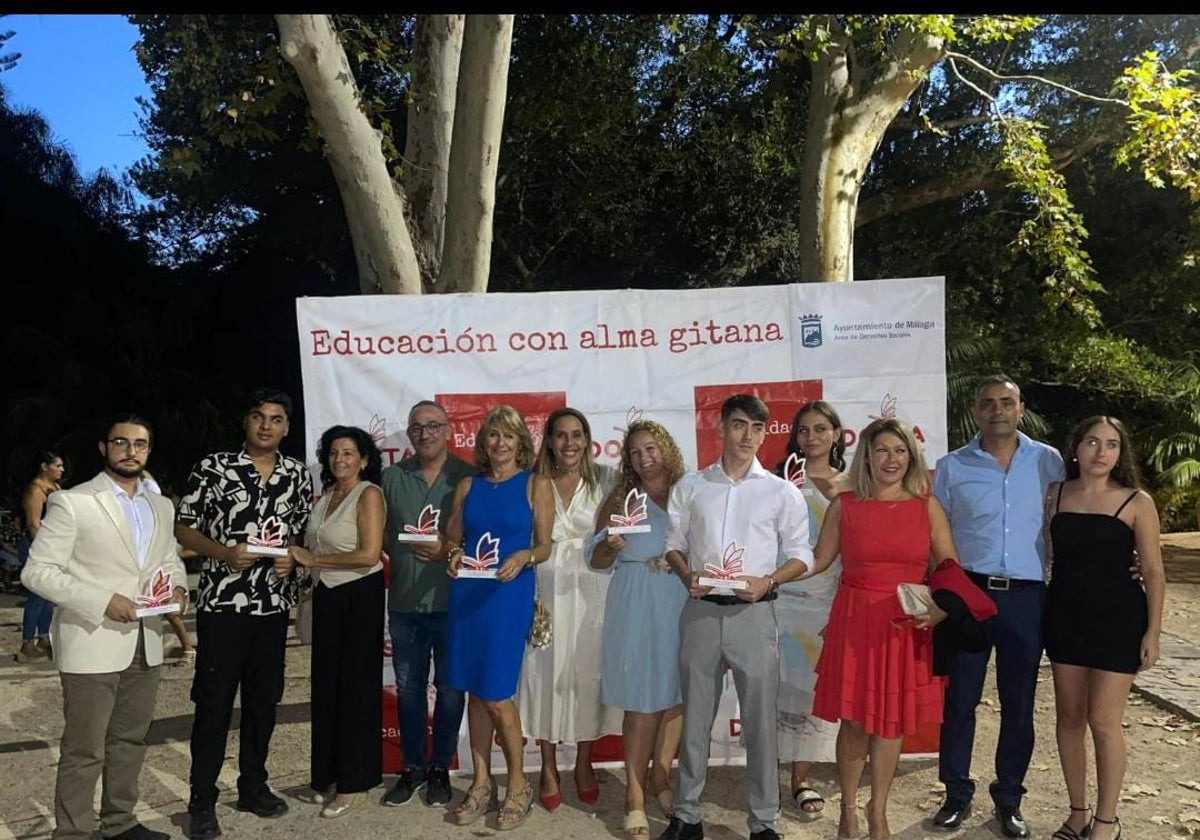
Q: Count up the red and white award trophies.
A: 7